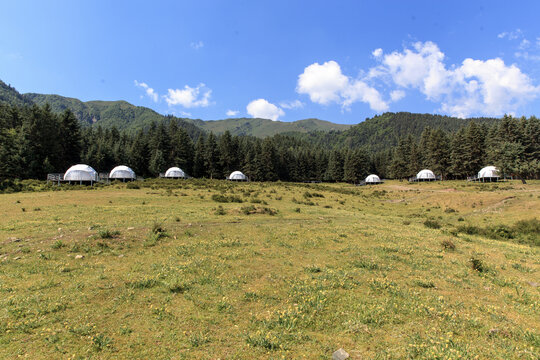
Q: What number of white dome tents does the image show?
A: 7